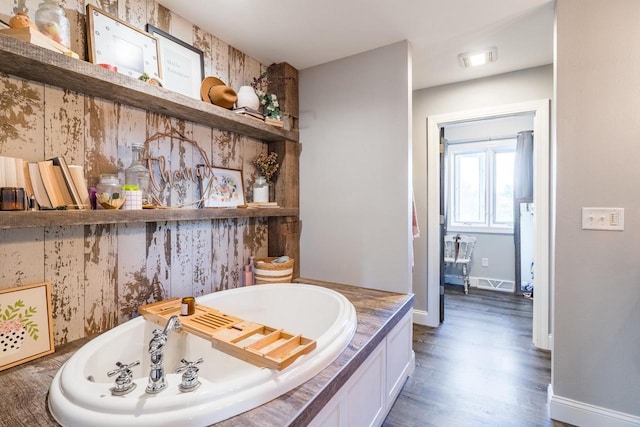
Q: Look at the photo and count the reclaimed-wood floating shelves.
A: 2